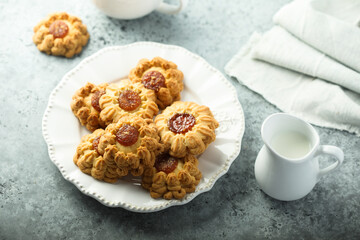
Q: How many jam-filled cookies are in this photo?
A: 8